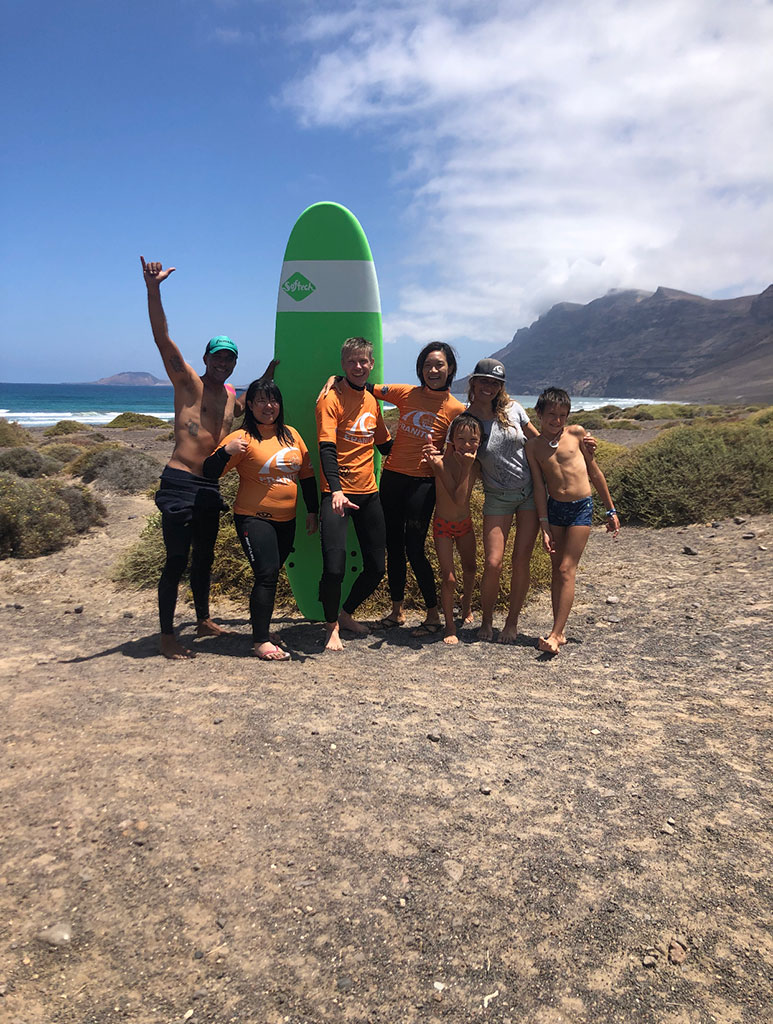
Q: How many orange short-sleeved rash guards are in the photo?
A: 3